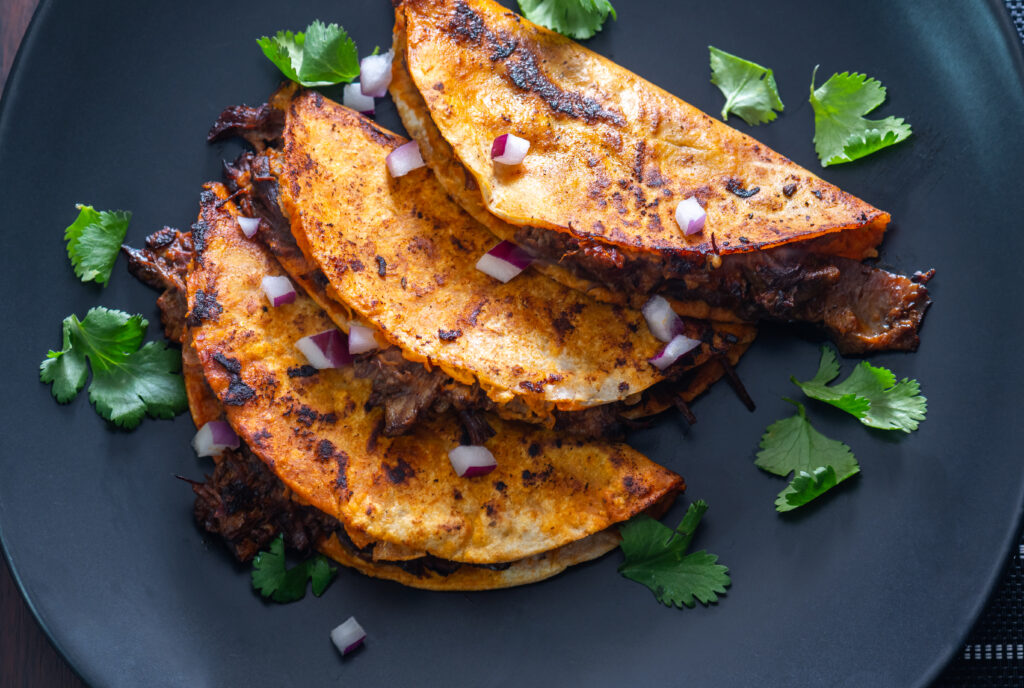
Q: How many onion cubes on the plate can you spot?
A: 15